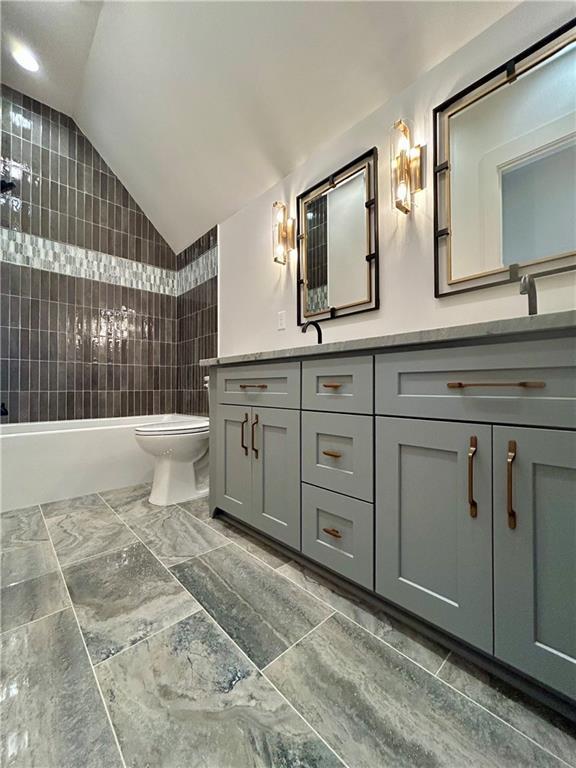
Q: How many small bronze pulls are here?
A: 3